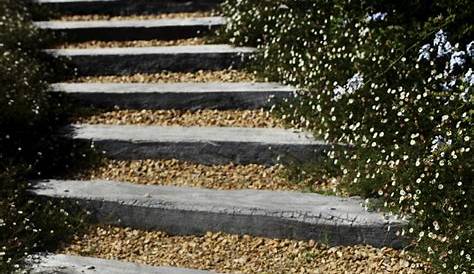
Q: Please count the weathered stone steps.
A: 7